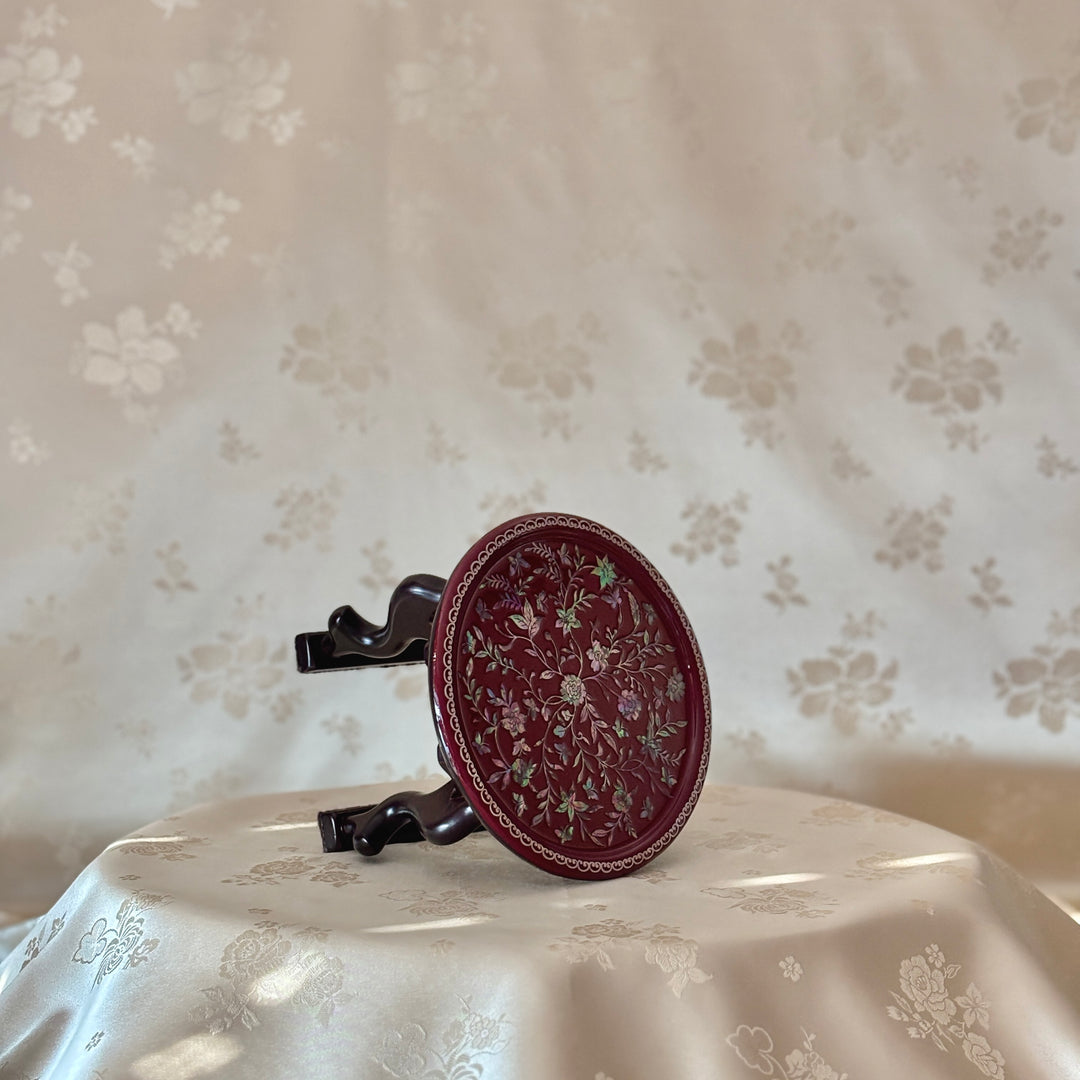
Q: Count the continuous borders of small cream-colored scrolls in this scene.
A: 1